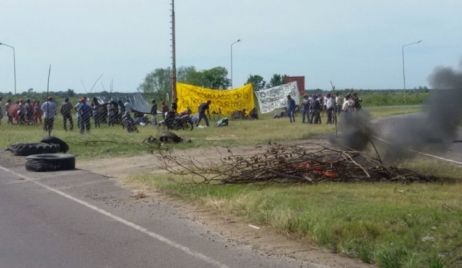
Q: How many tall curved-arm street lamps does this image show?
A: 3